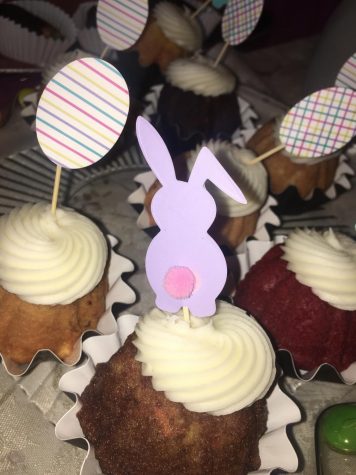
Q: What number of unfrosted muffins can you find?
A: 0